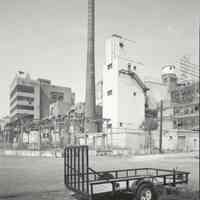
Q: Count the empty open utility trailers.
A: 1